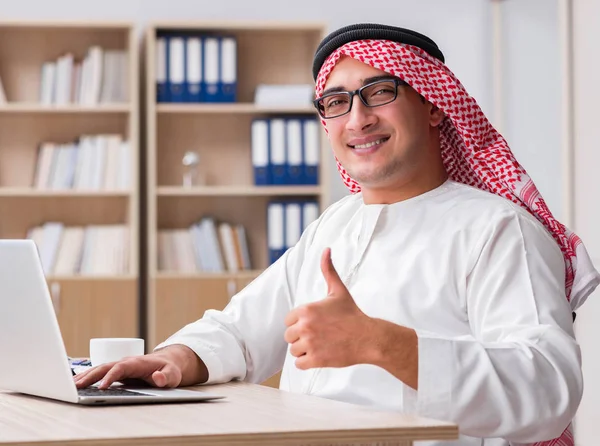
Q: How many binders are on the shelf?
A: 12